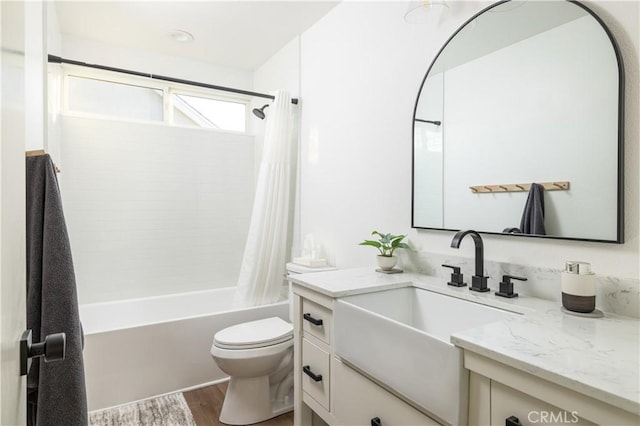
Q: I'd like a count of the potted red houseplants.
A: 0